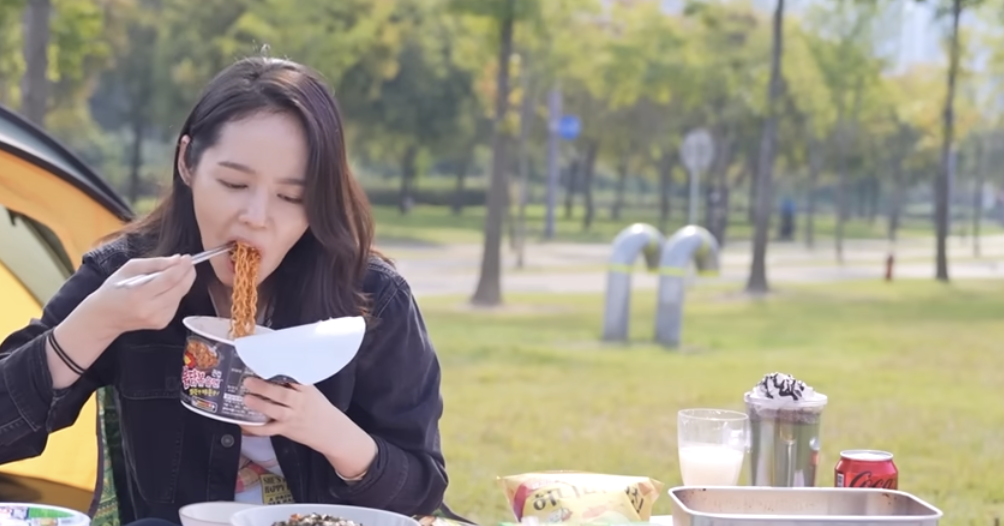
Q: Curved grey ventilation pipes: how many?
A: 2